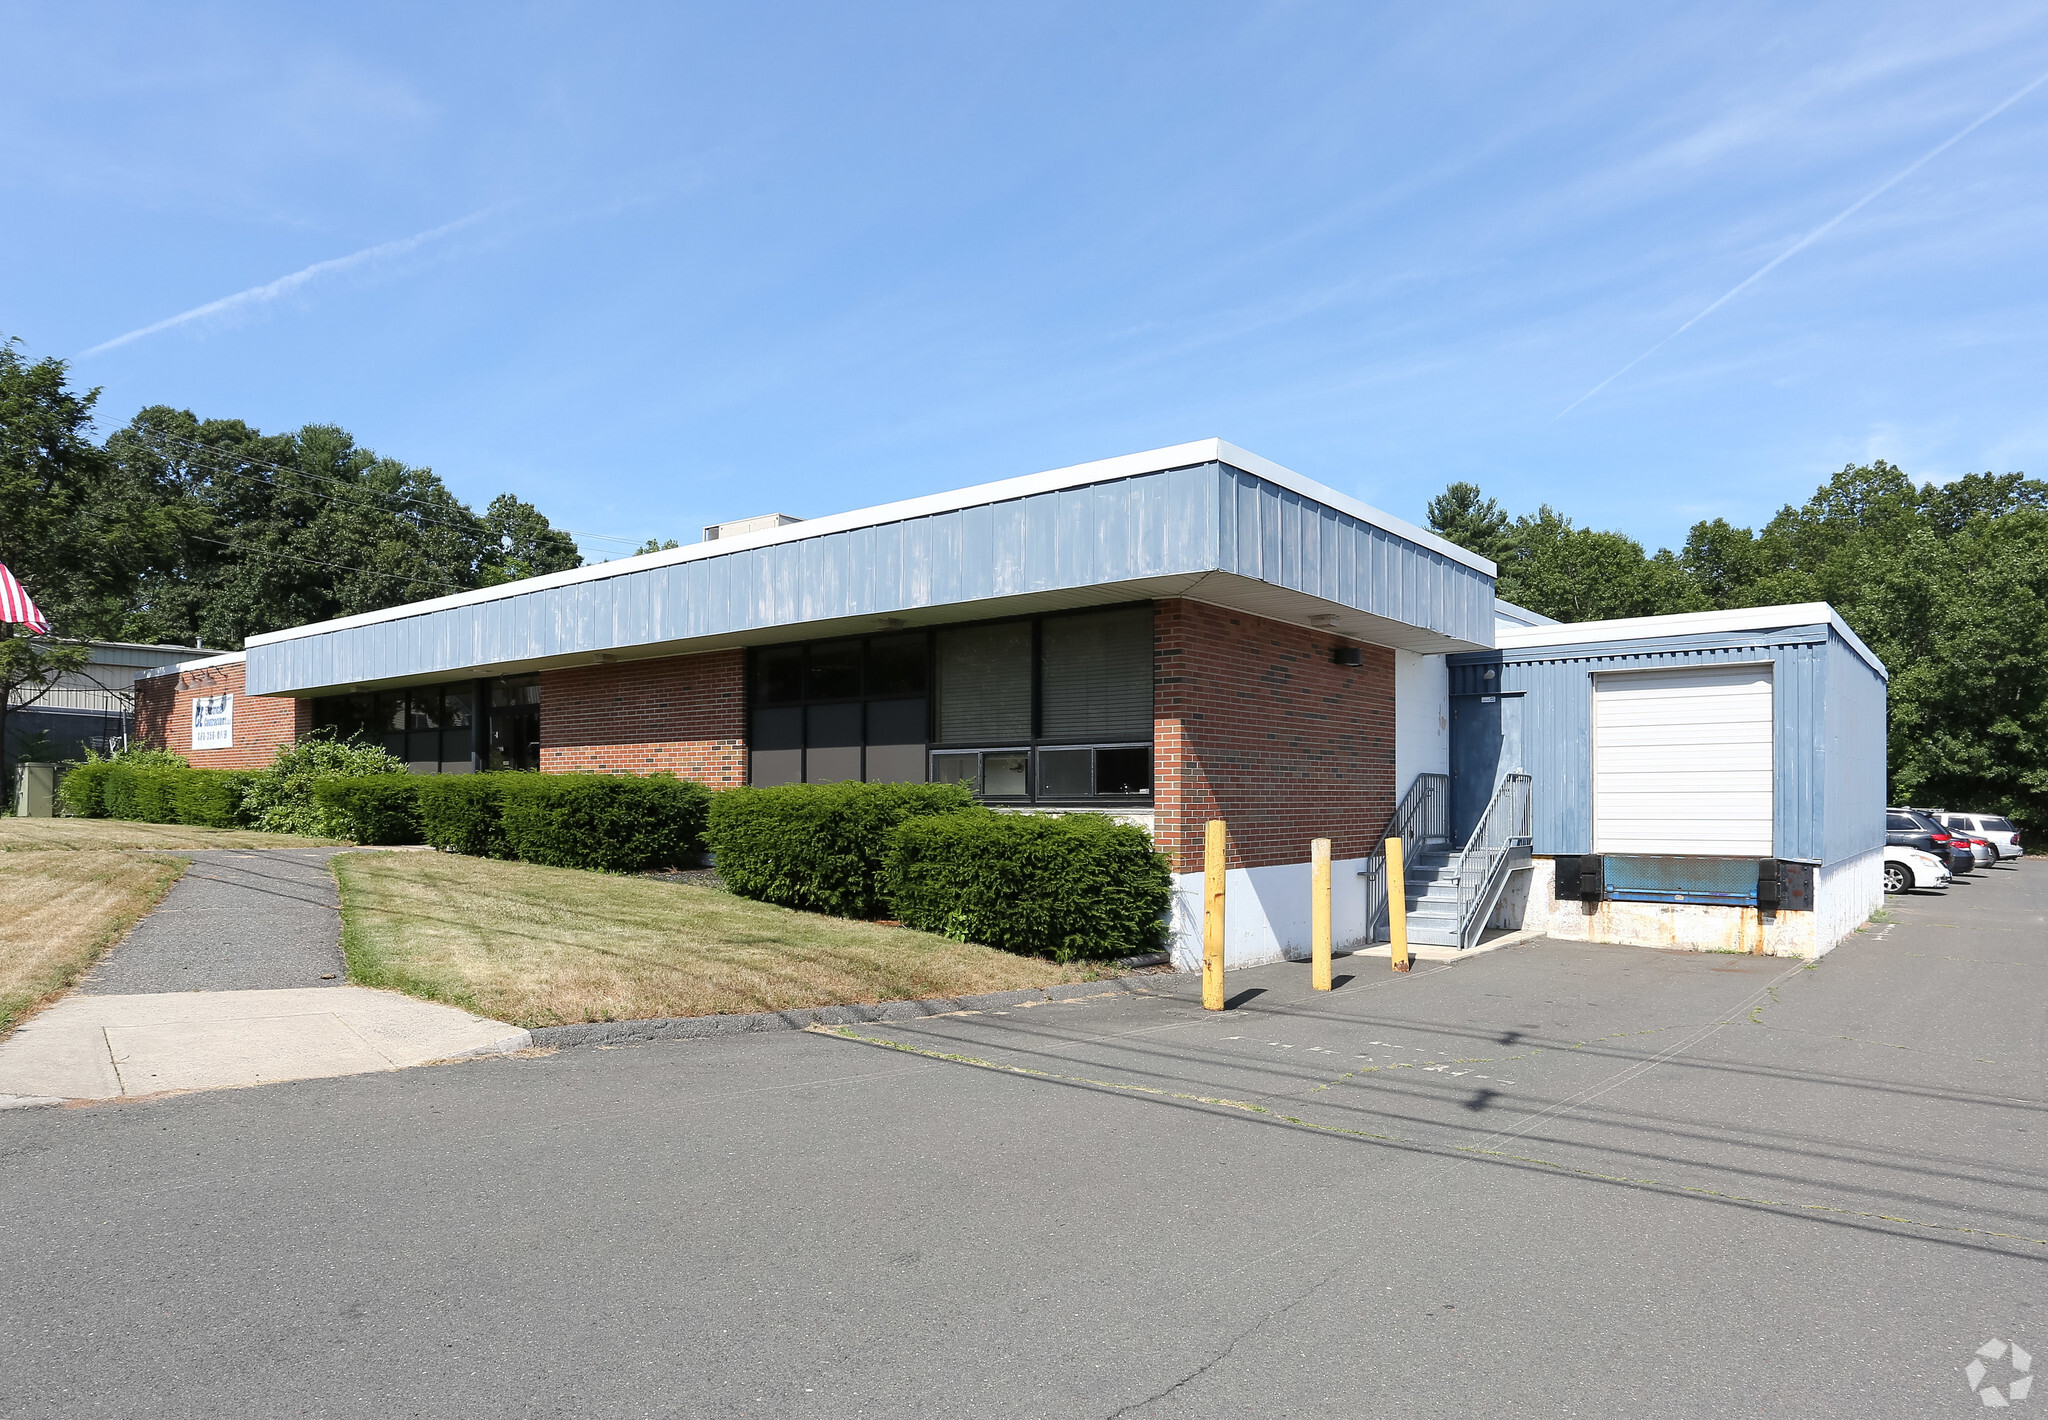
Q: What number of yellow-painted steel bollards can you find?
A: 3